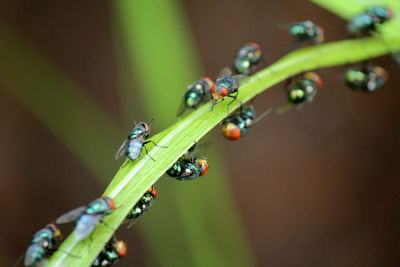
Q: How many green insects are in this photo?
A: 14